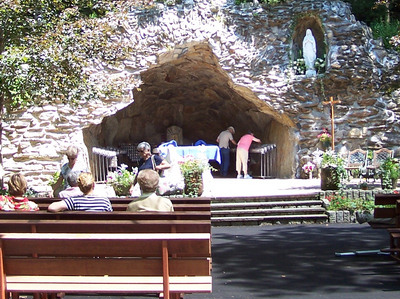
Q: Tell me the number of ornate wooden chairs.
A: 2